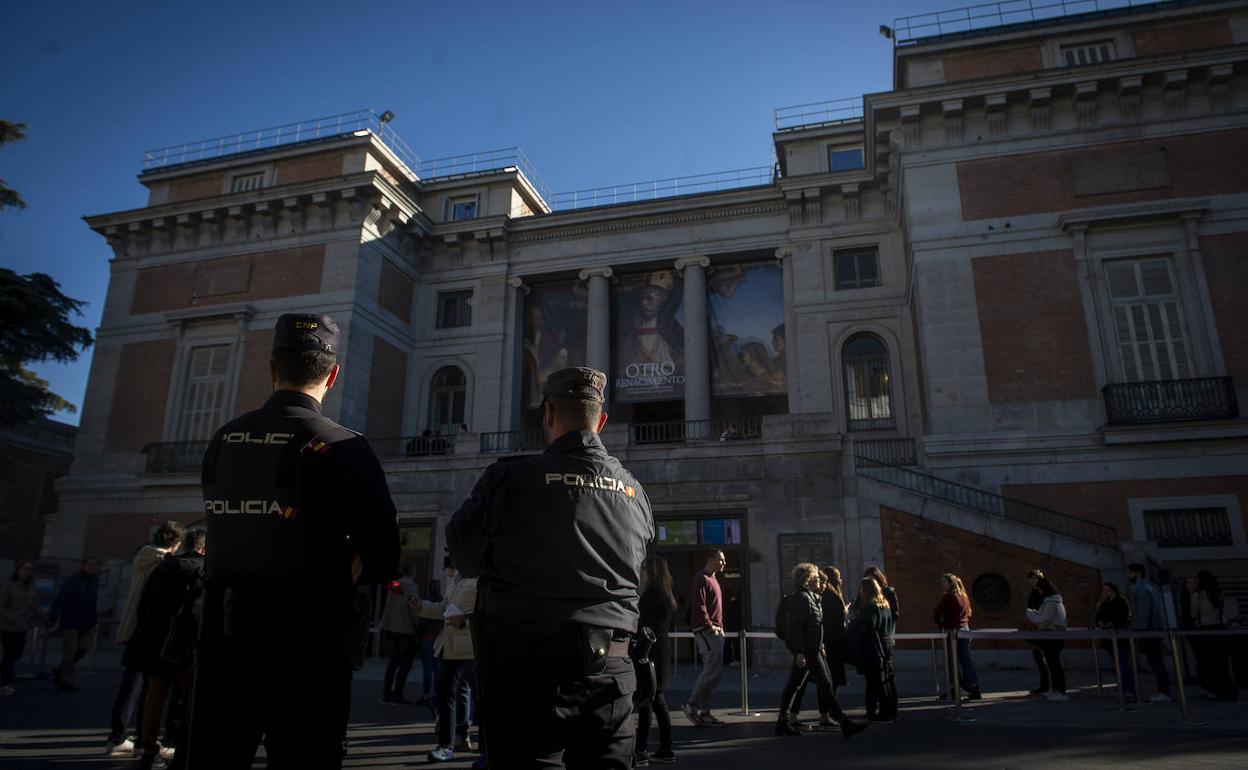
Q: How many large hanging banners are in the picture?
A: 3